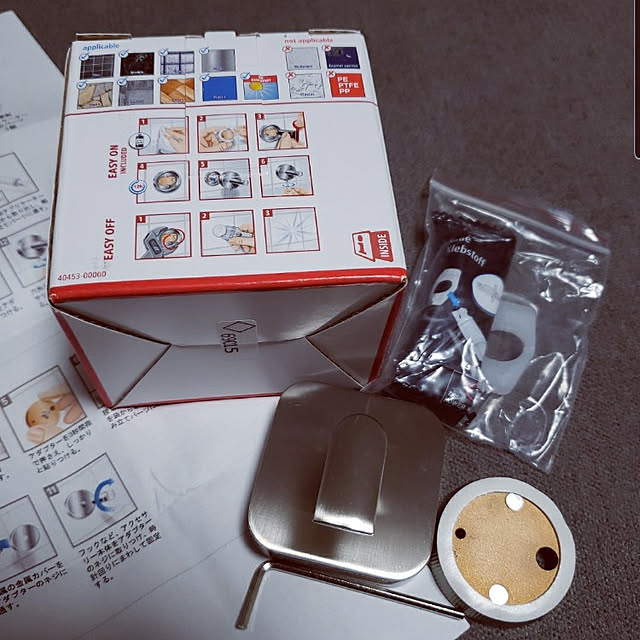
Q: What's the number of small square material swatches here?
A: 13